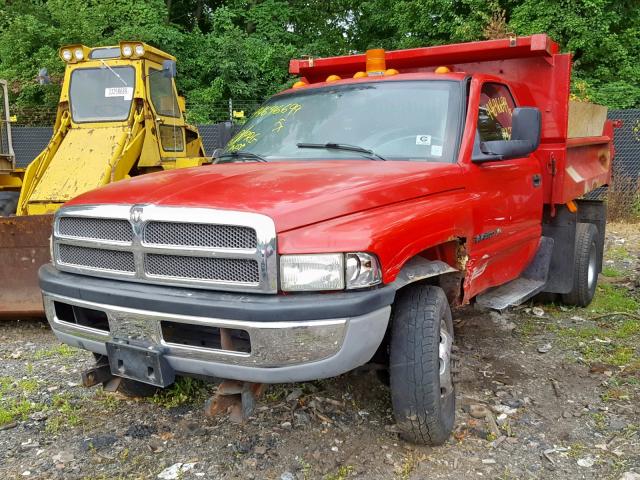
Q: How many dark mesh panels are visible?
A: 4